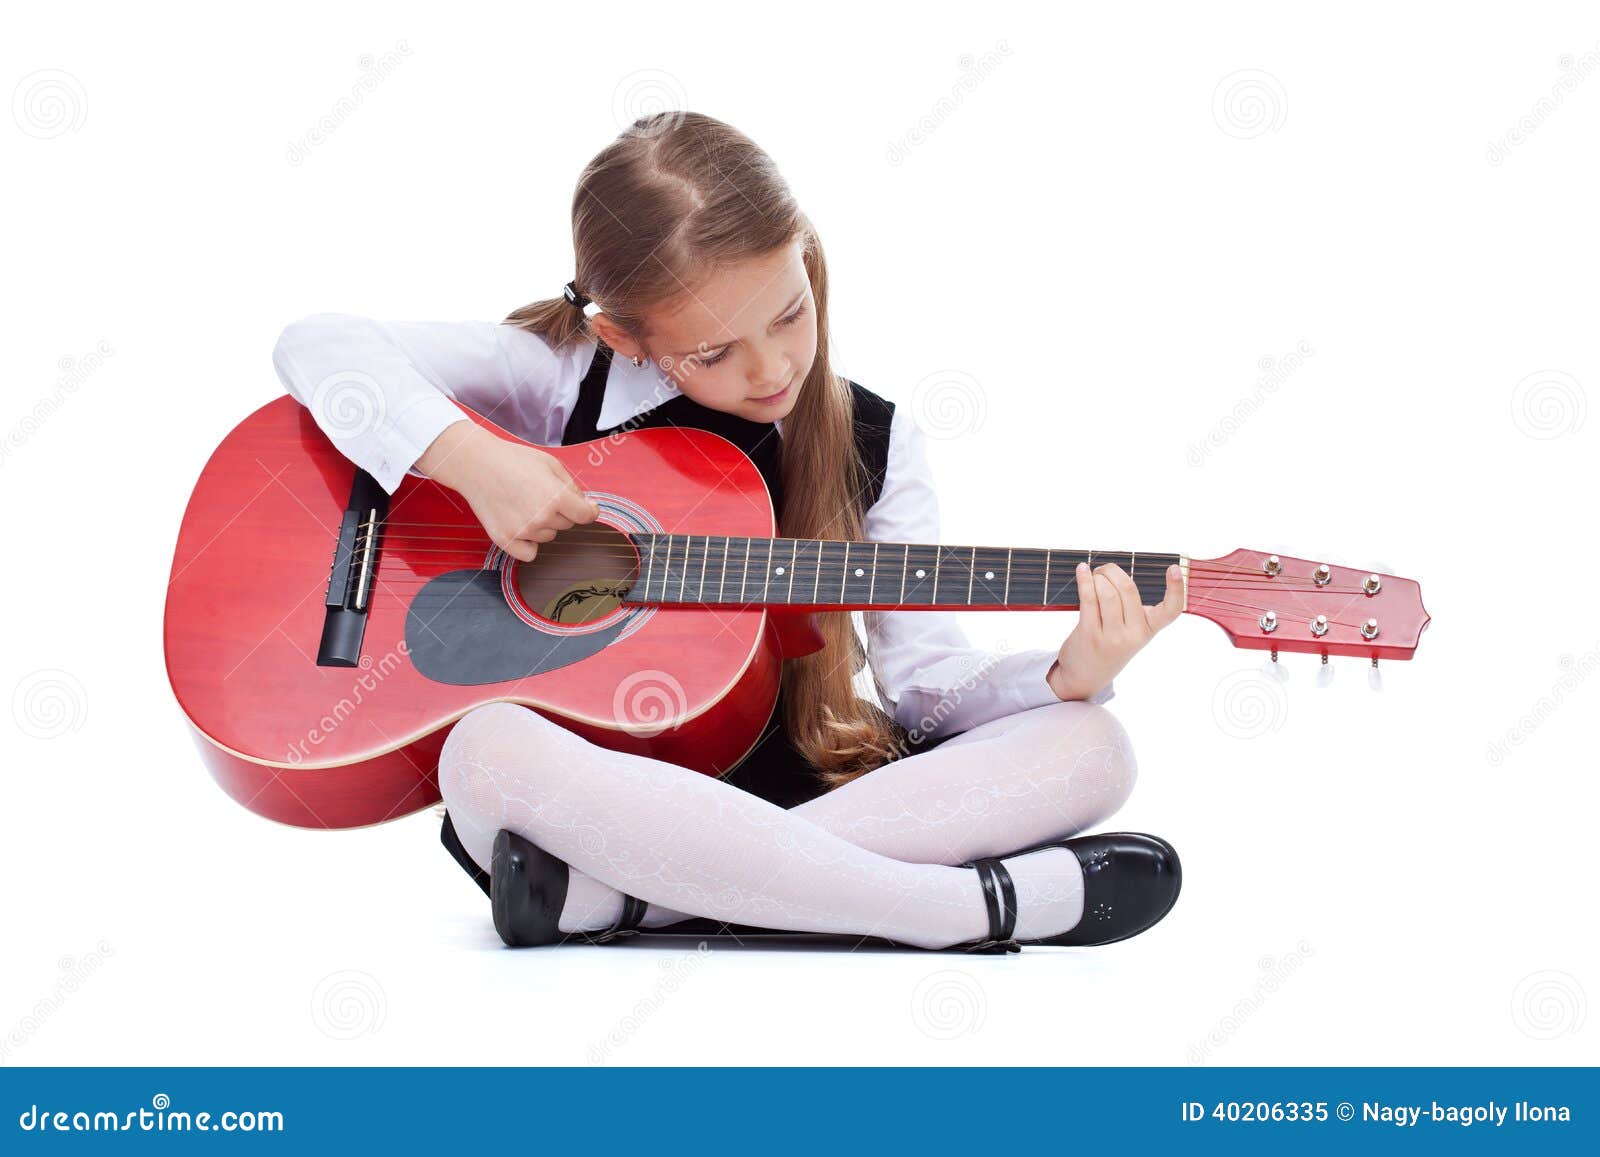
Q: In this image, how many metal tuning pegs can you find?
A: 6